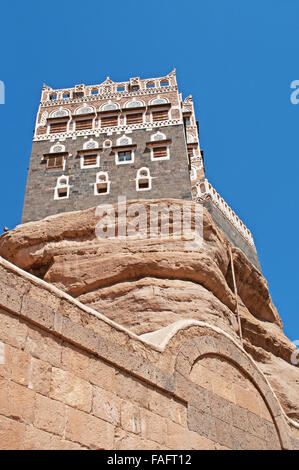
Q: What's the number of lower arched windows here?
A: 3